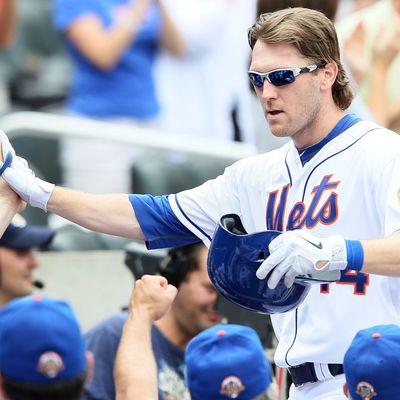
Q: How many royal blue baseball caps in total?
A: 3